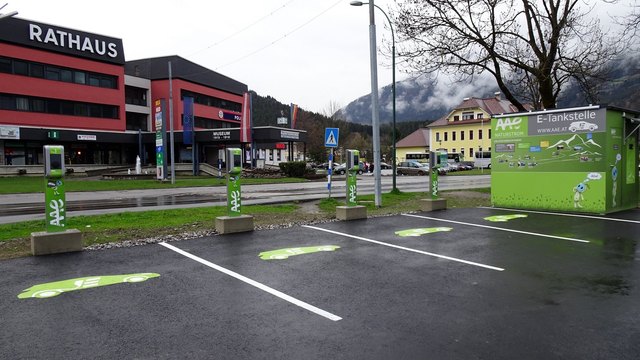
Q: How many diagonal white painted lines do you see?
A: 4